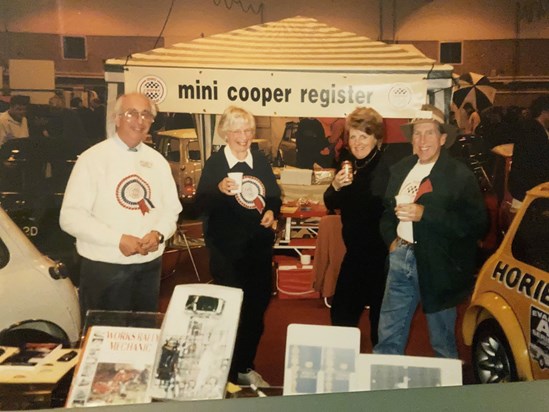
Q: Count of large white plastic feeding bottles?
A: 0